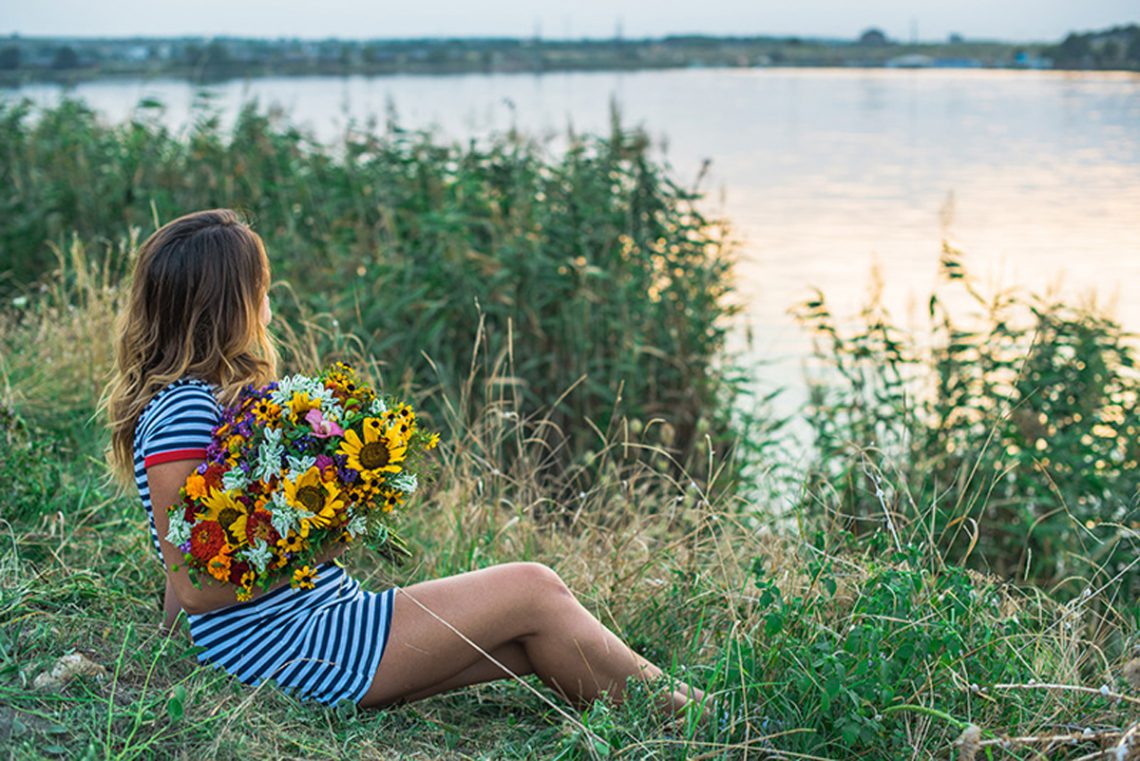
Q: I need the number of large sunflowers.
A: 3